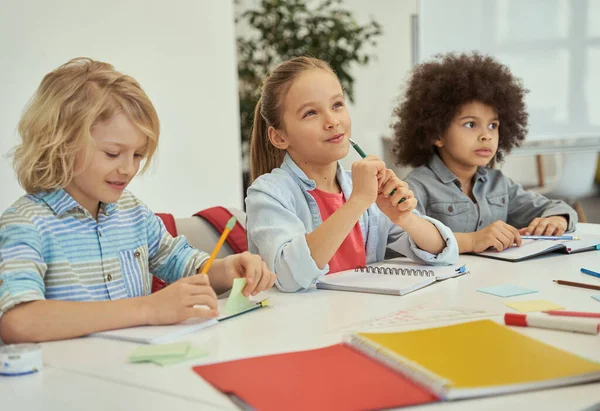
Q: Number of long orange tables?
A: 0